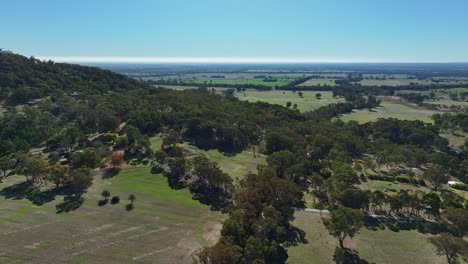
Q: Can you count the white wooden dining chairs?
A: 0